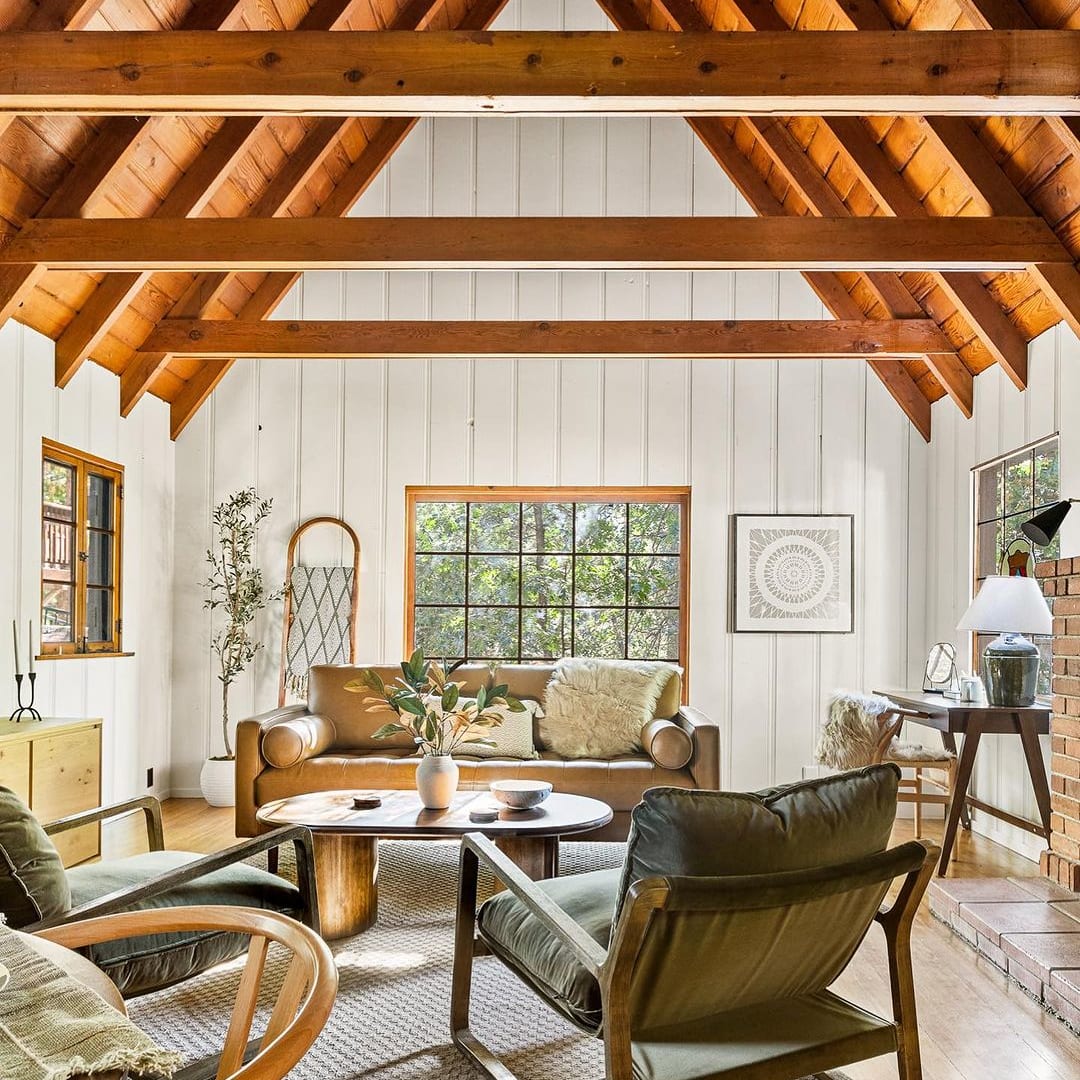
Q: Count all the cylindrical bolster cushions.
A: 2